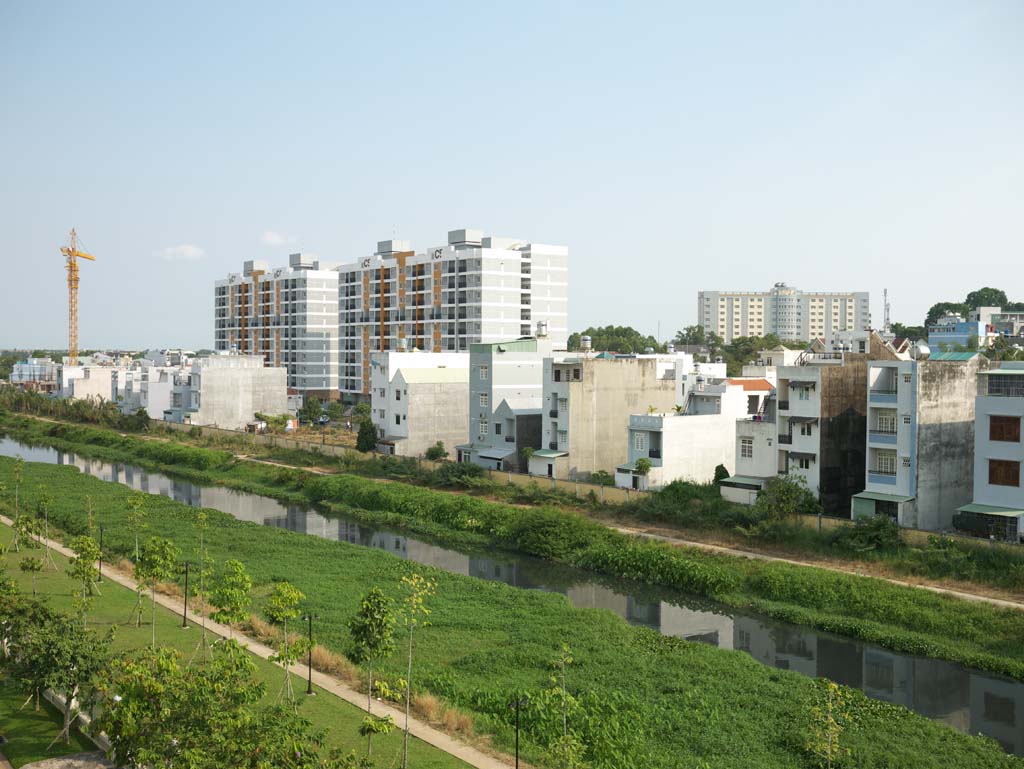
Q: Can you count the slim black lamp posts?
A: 4